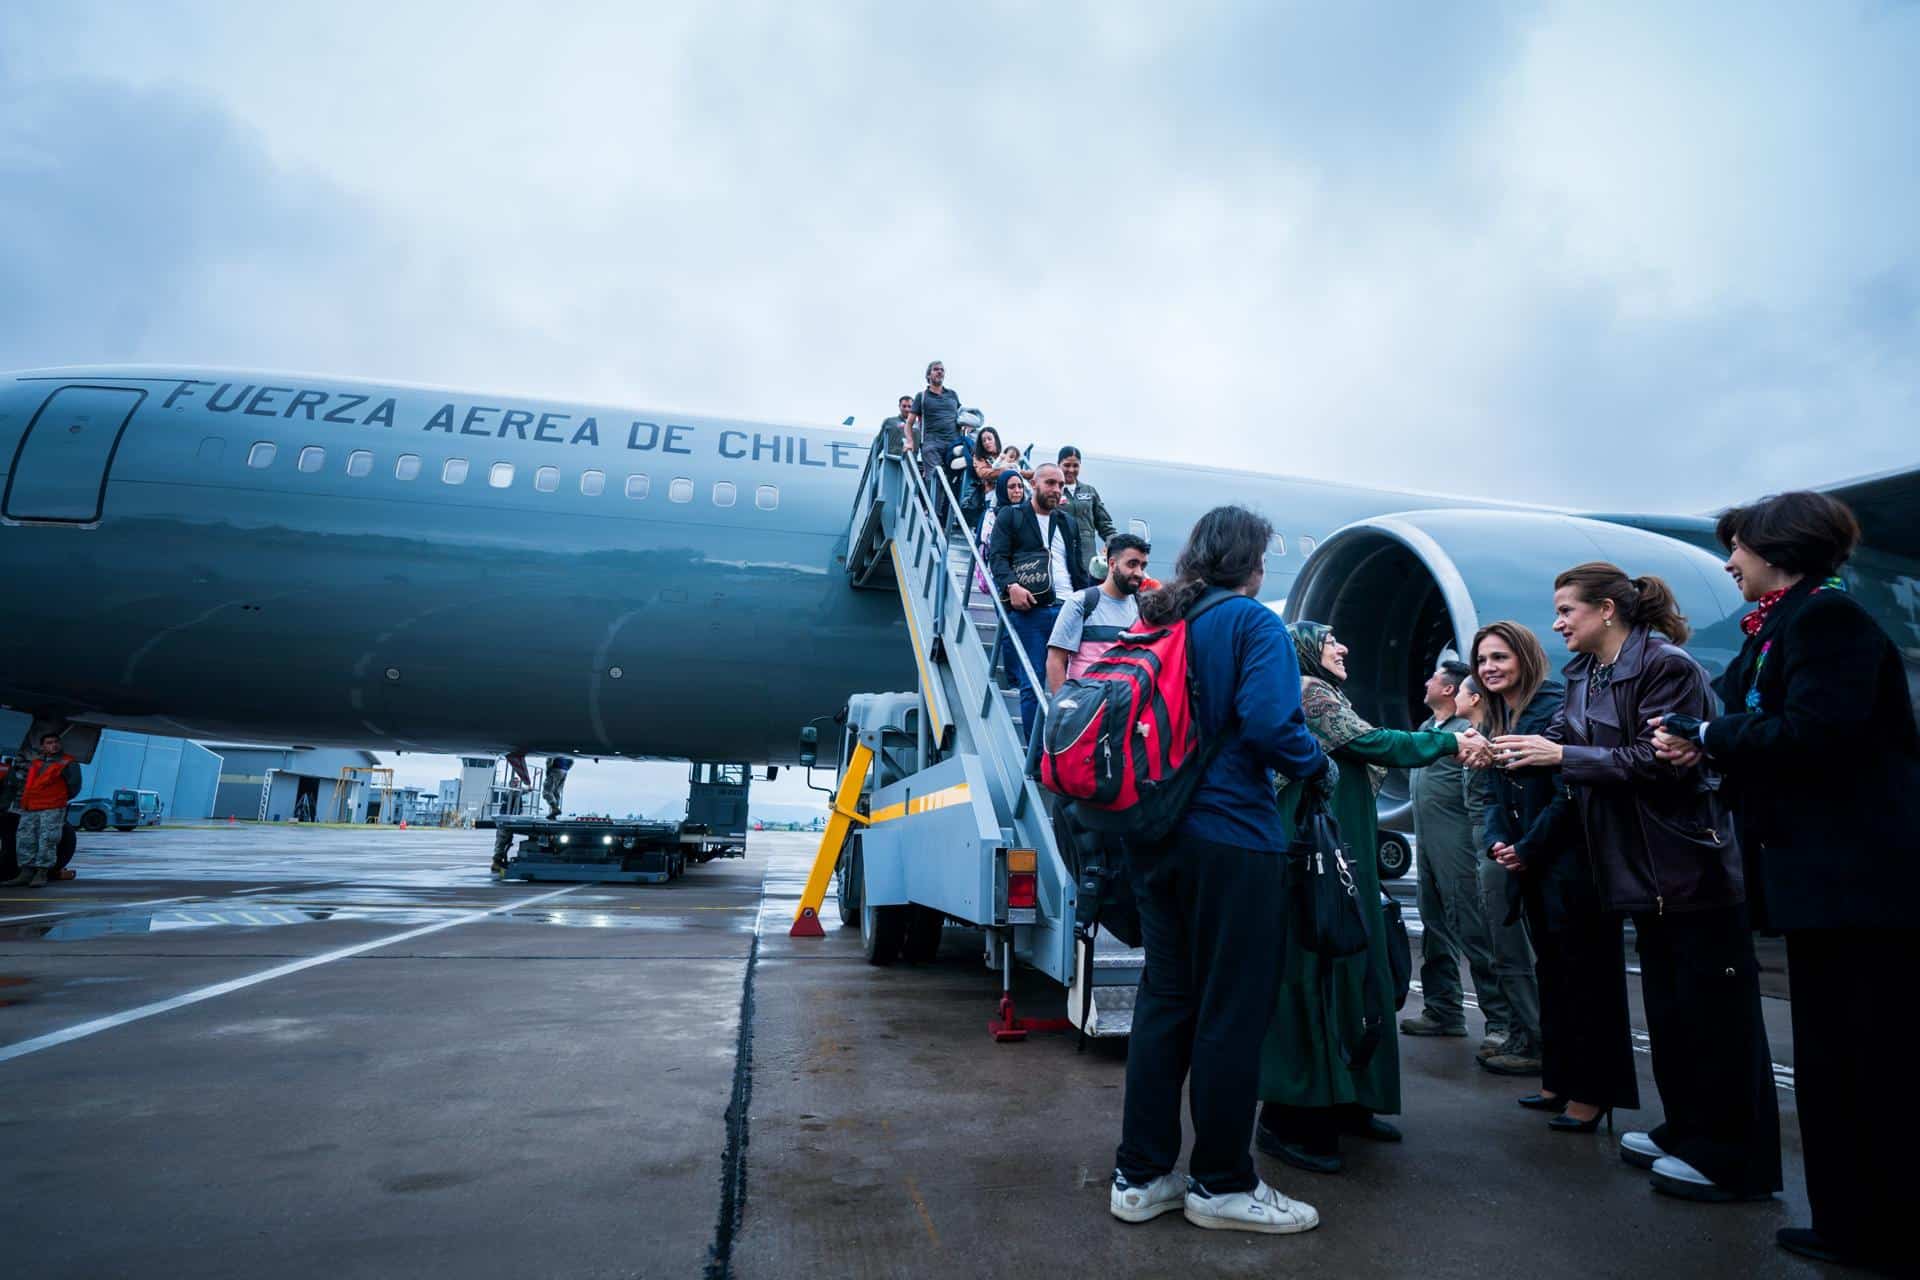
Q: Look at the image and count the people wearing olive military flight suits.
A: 4